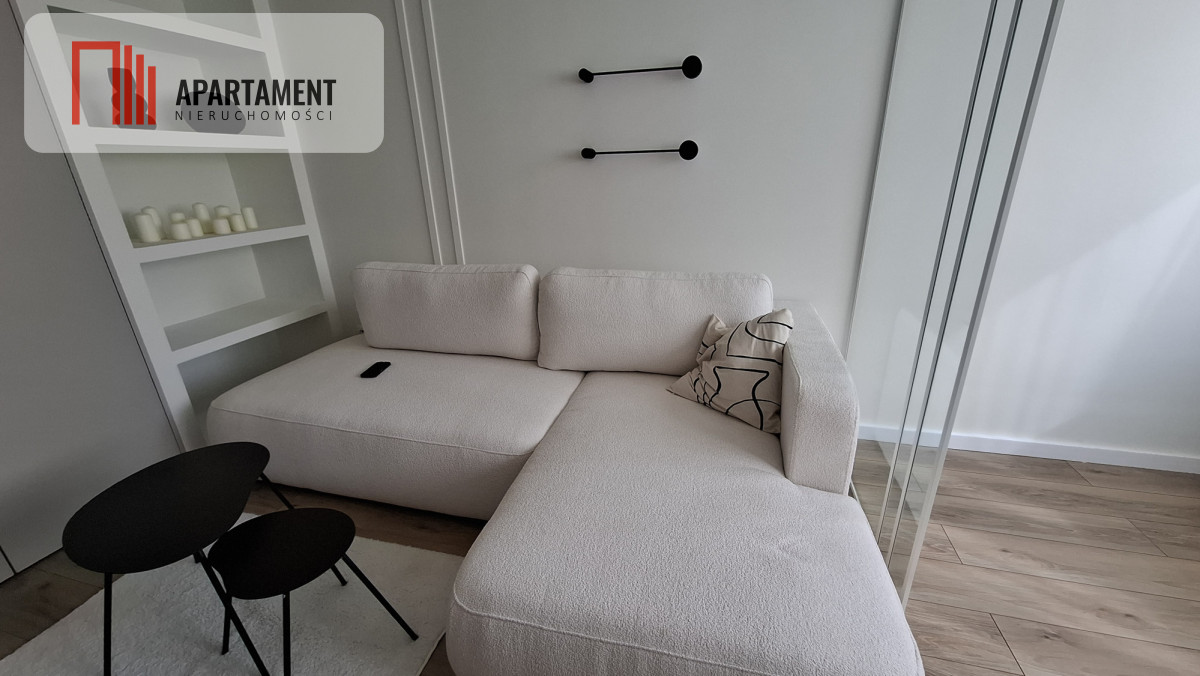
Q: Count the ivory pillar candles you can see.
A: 10